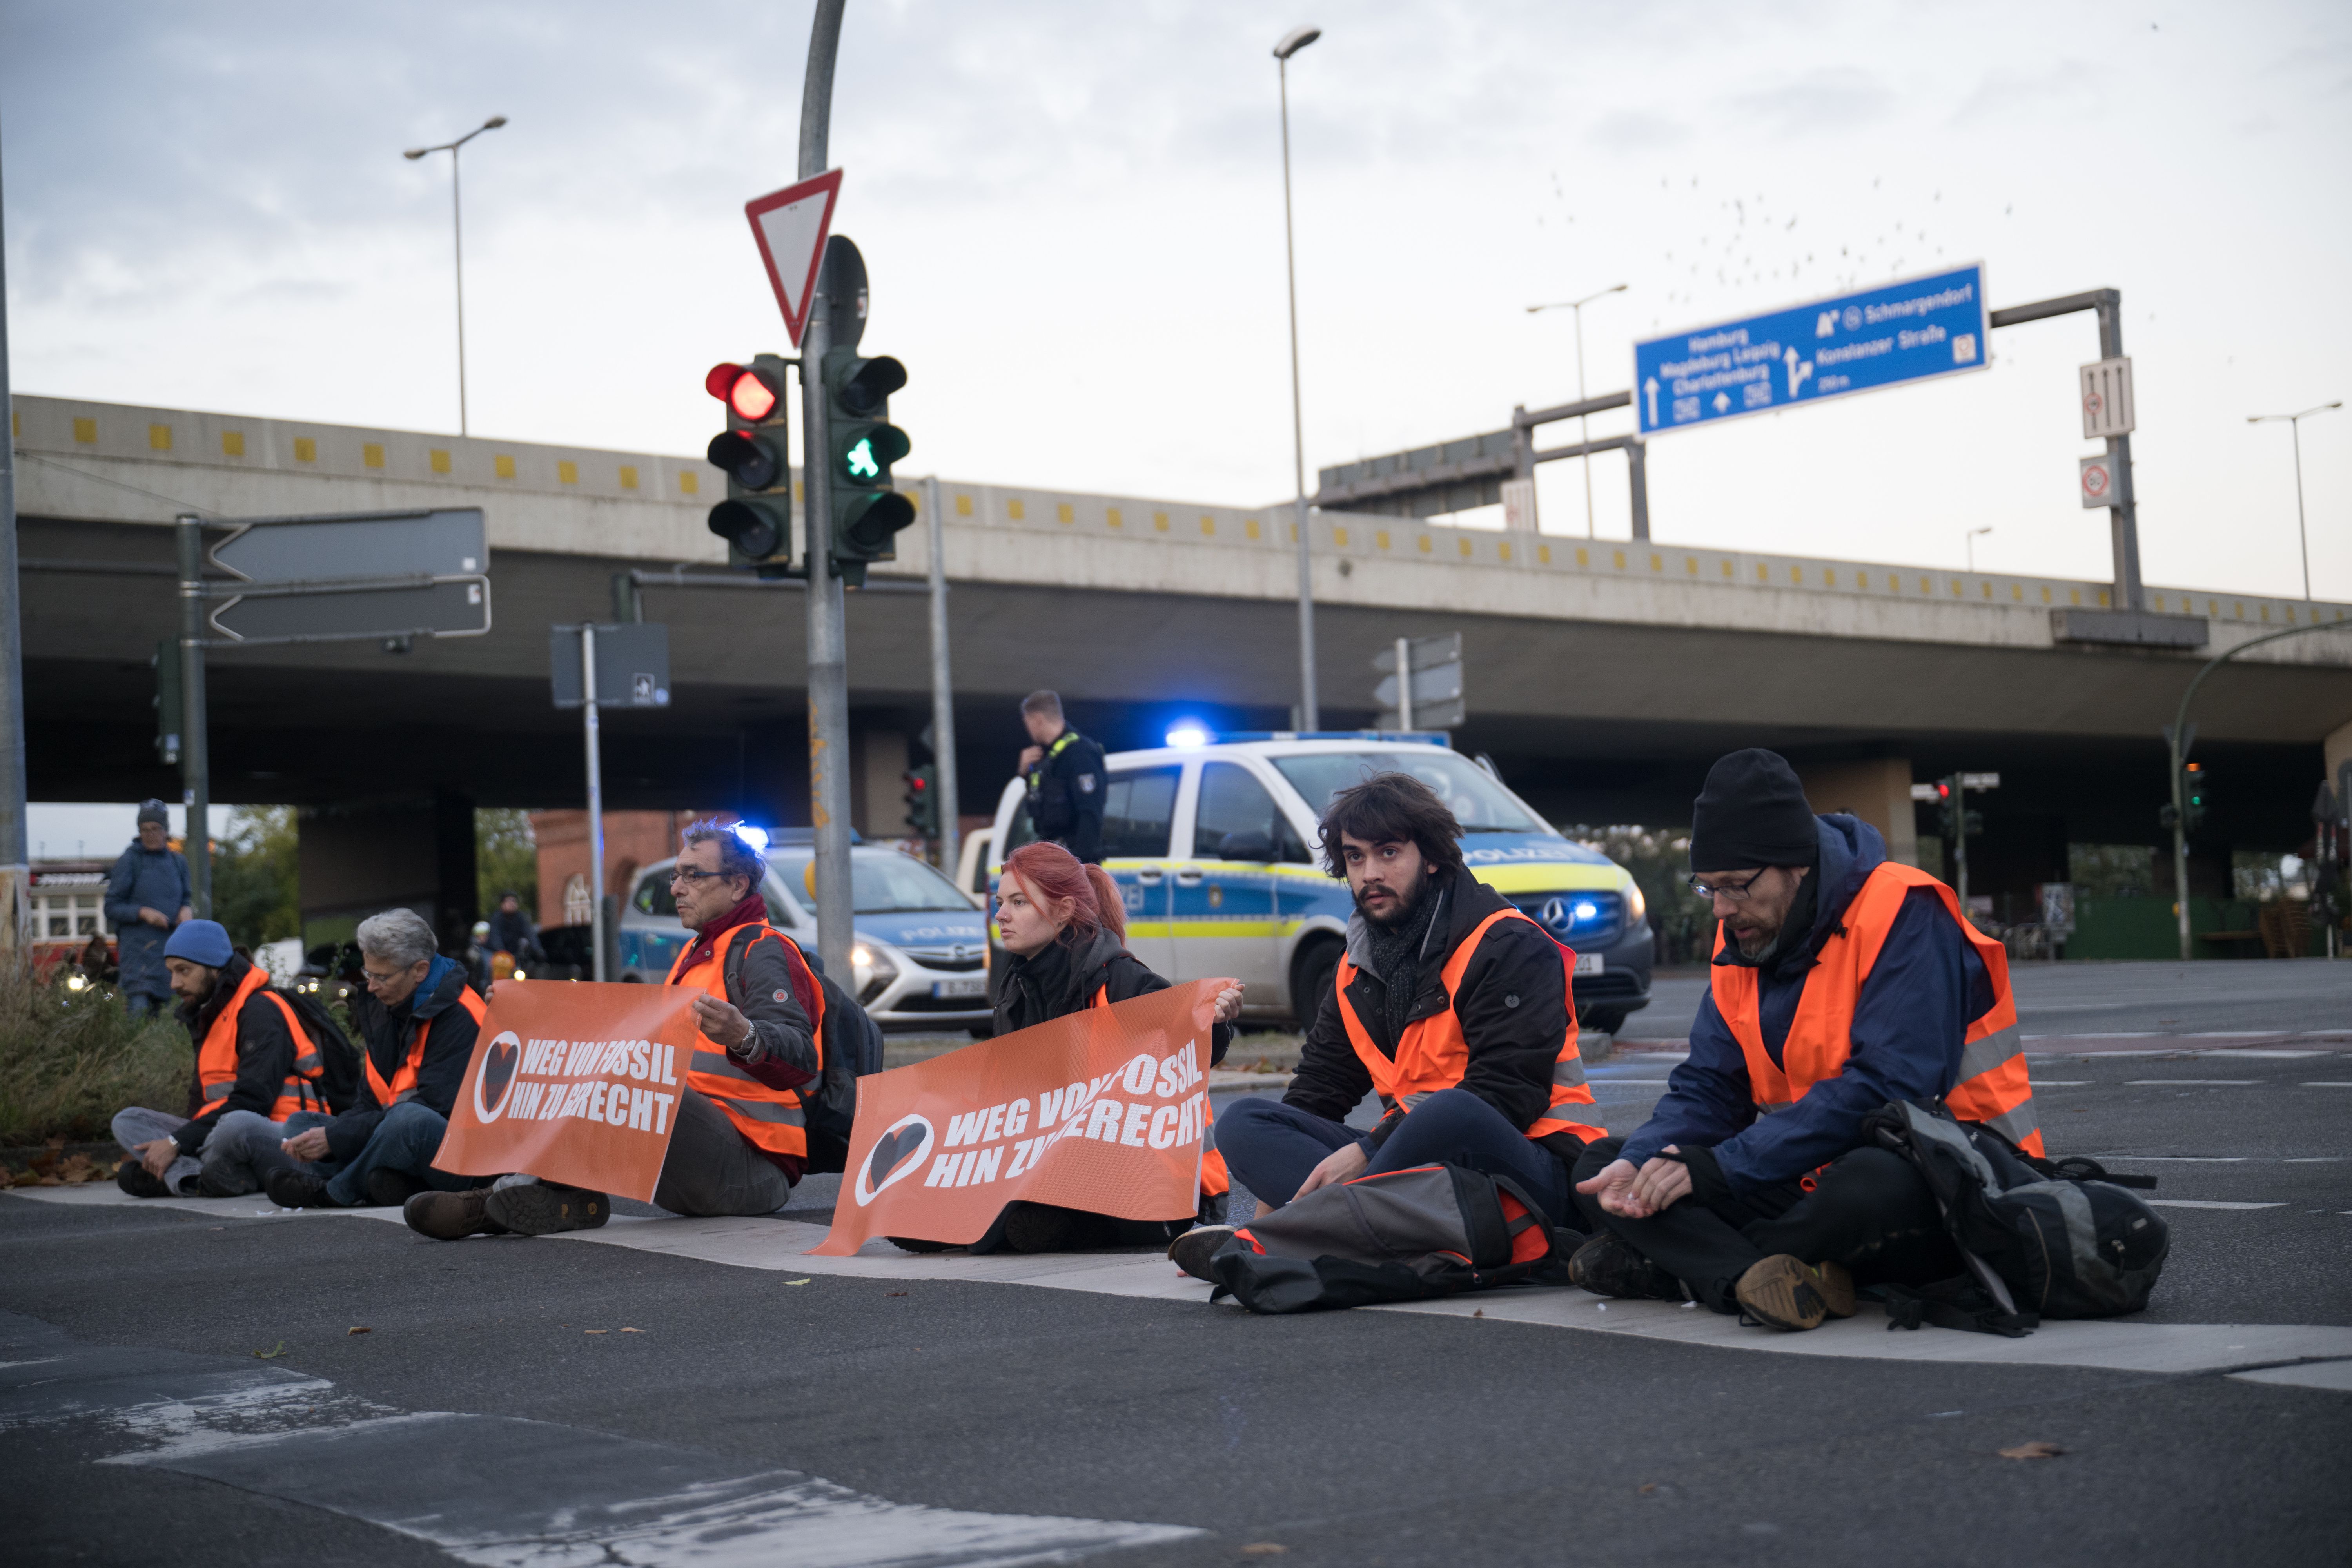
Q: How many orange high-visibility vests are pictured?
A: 6